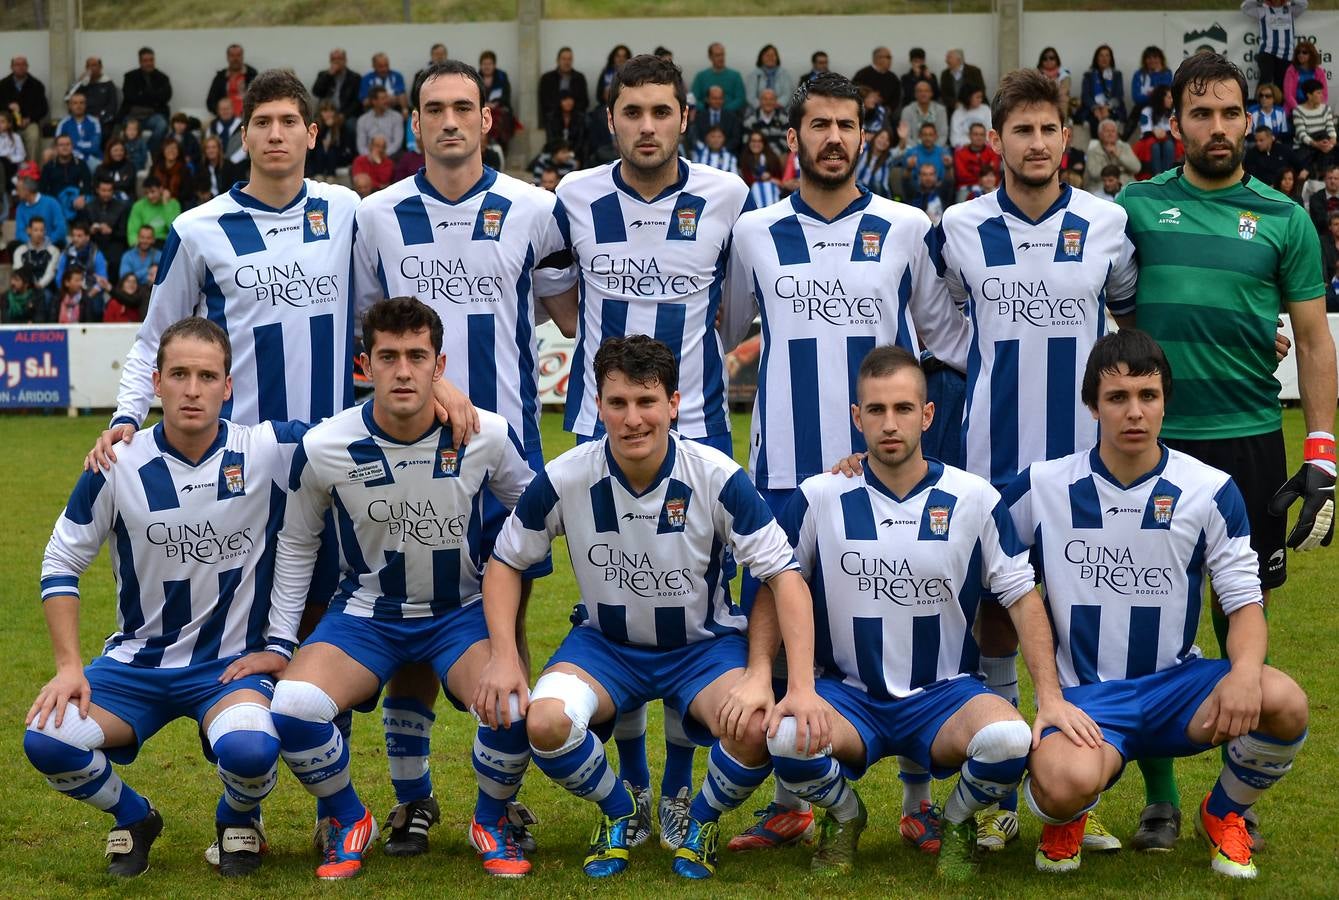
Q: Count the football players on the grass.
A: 11